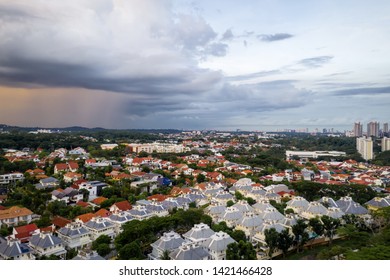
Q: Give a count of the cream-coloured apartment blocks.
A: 2